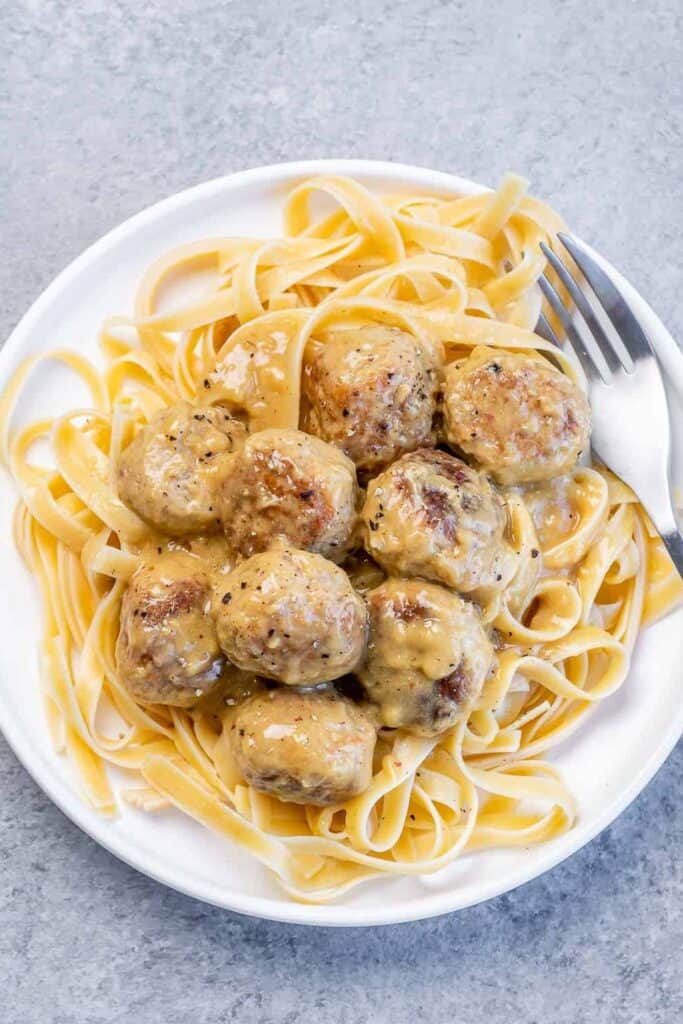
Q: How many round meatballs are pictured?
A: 9